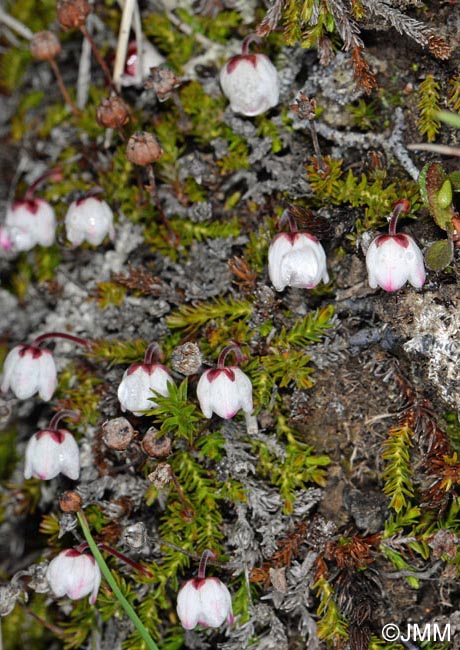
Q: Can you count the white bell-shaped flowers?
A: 12